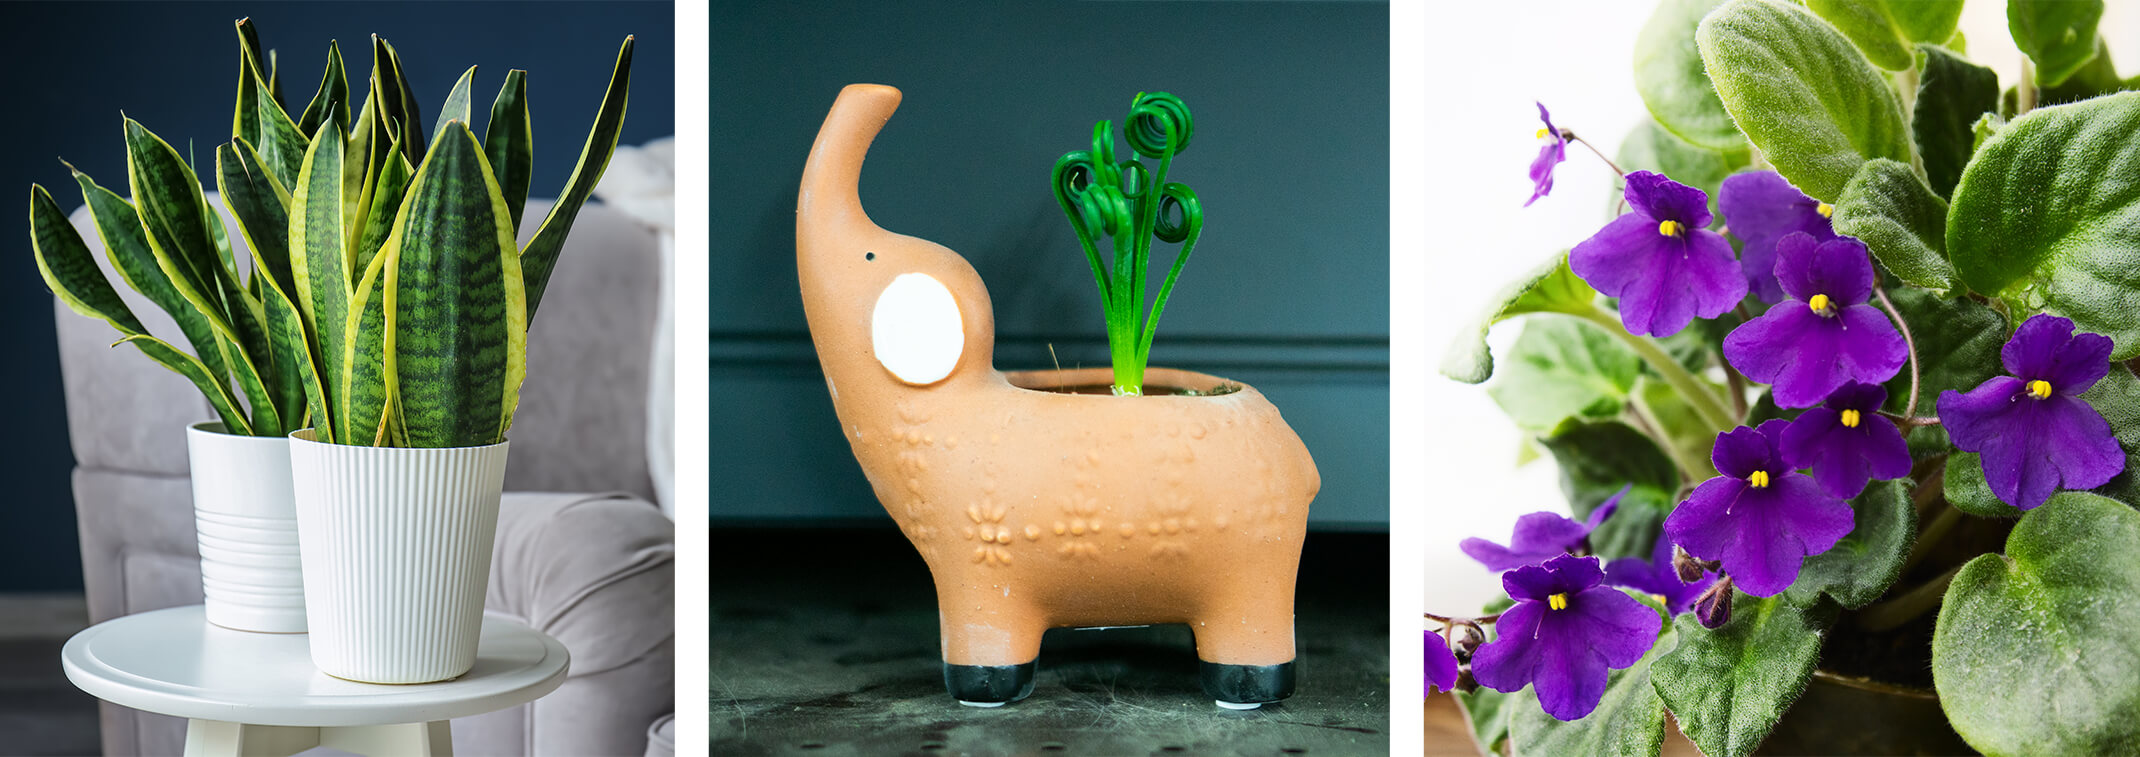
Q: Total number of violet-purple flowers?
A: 11